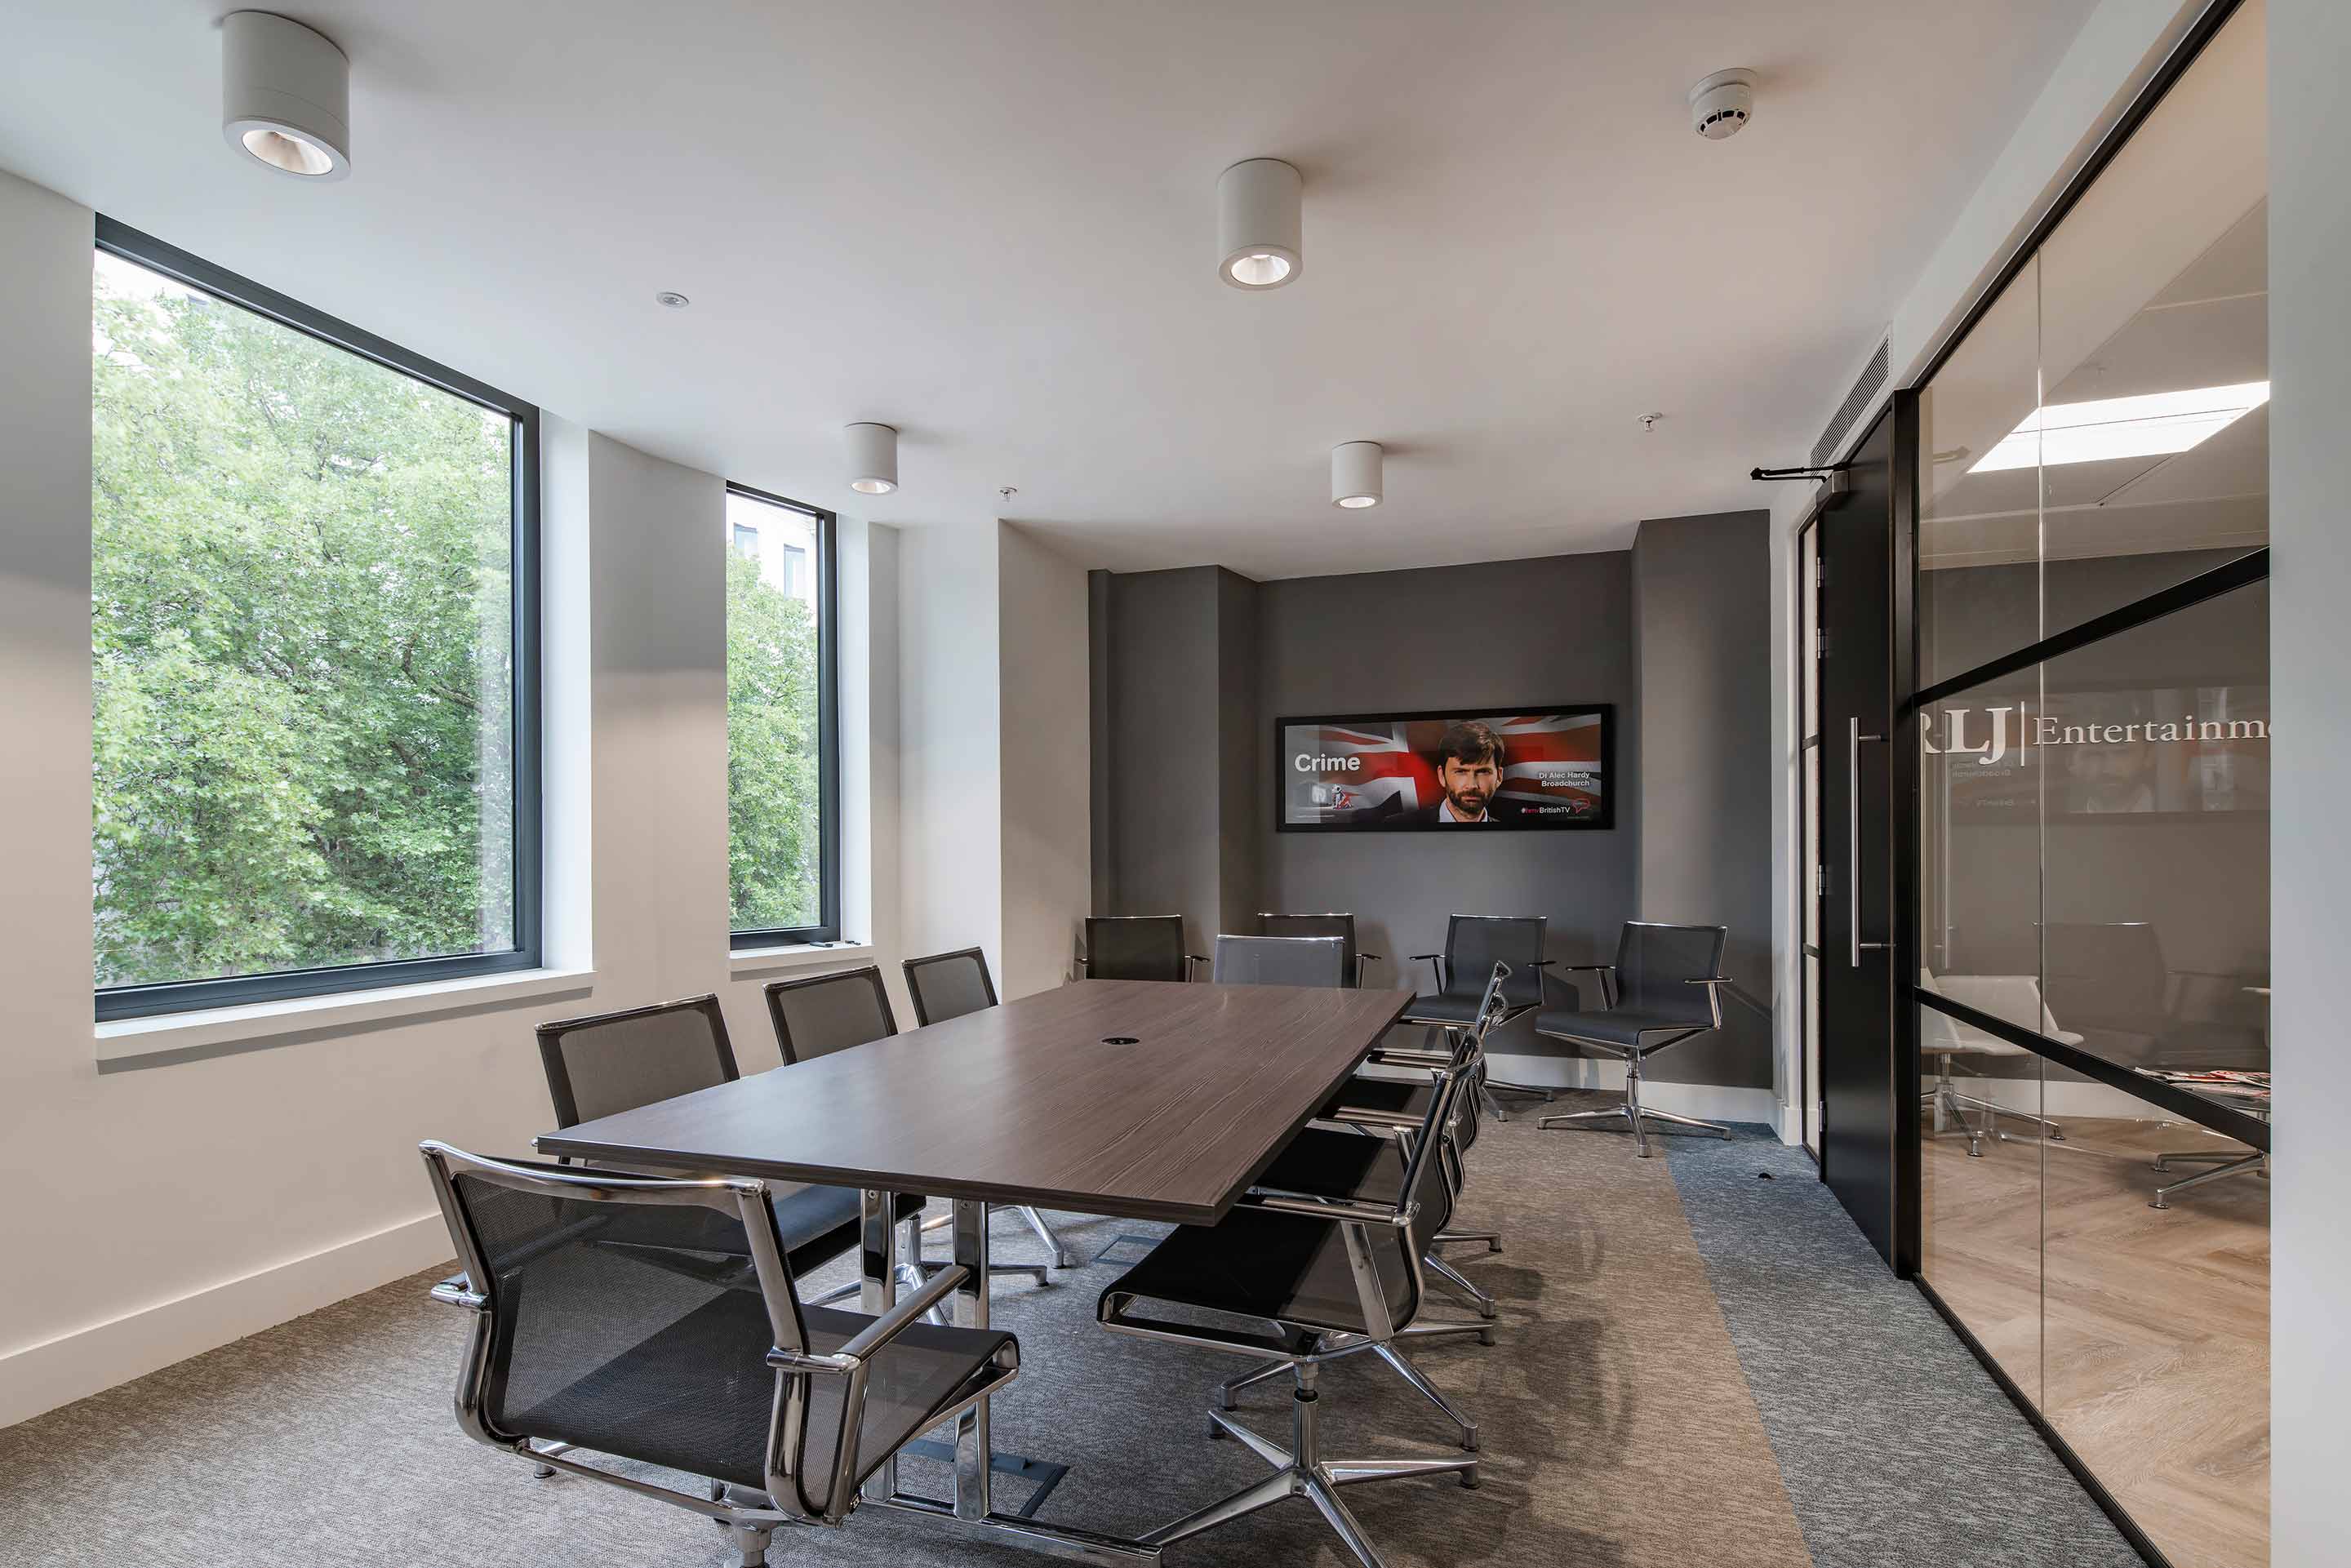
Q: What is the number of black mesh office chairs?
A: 12